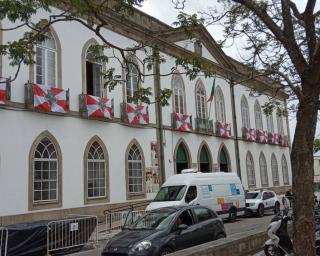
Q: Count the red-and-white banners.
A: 10